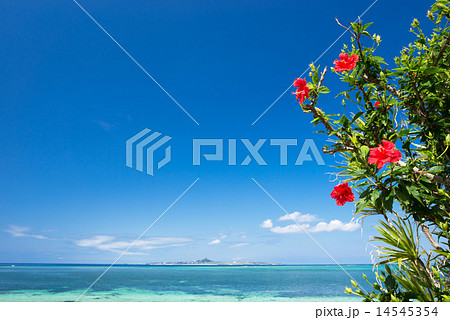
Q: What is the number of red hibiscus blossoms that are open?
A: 4